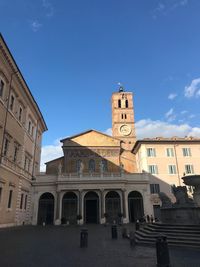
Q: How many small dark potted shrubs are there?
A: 4